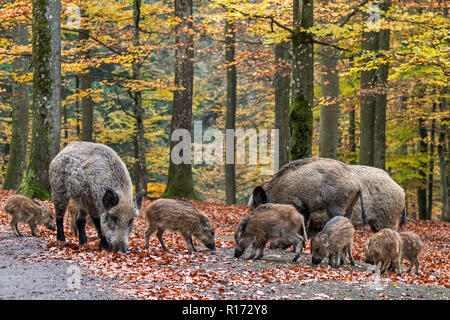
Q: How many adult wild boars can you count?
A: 3